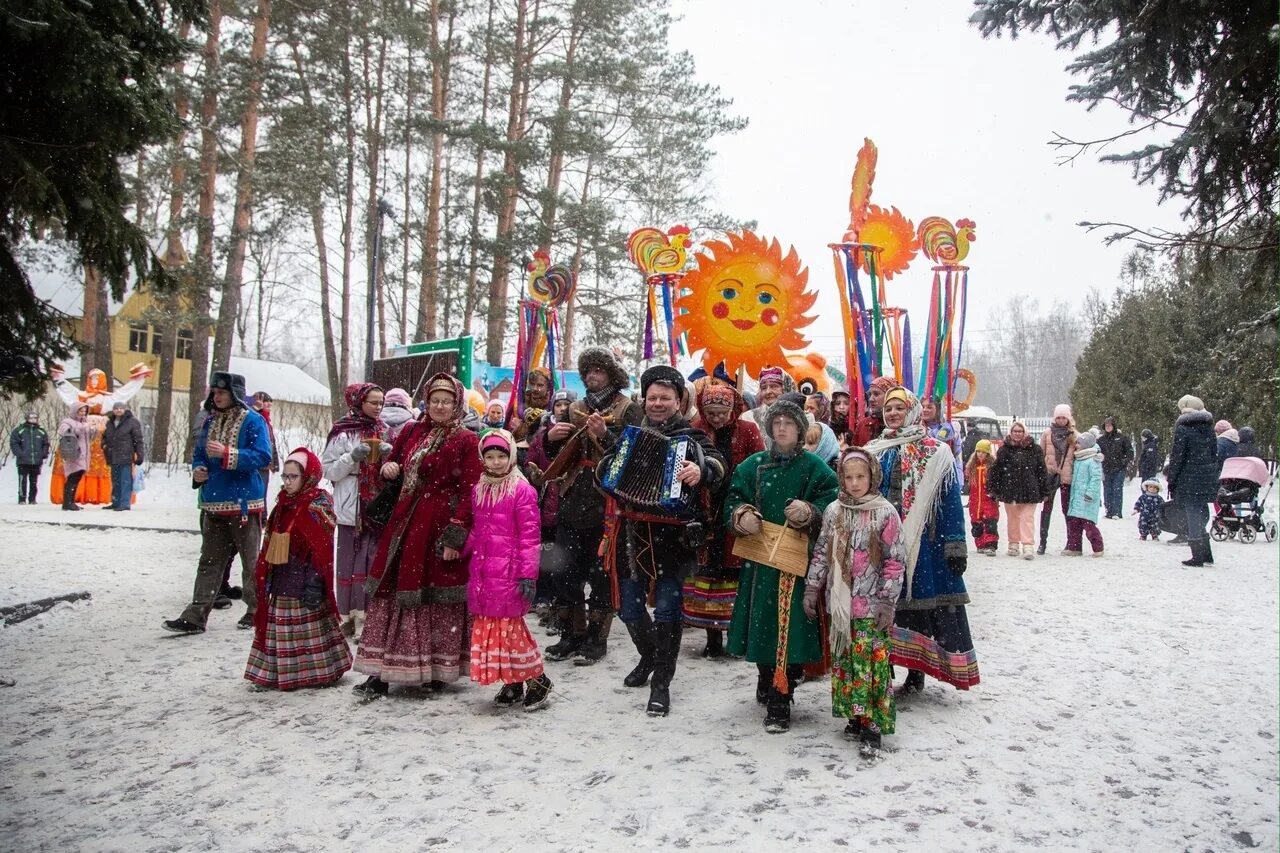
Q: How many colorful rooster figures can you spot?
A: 3